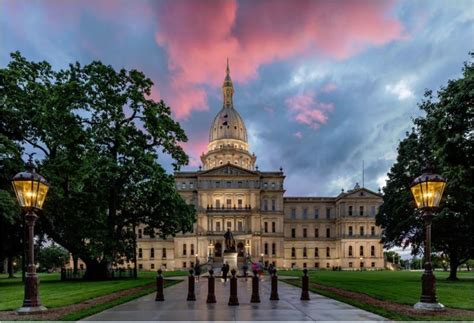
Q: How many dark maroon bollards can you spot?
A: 7